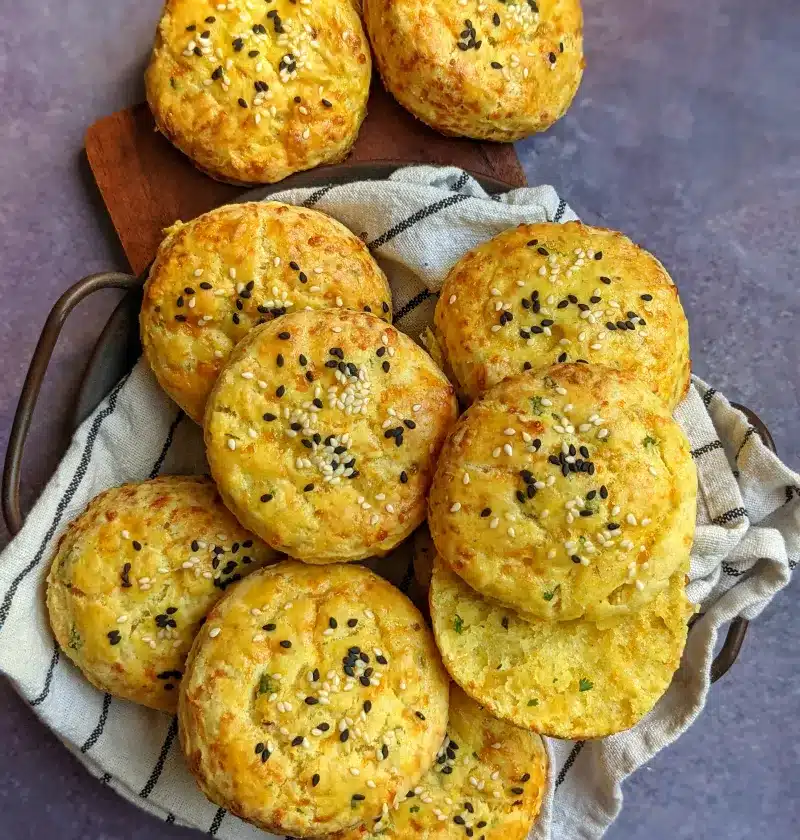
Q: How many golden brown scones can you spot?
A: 9